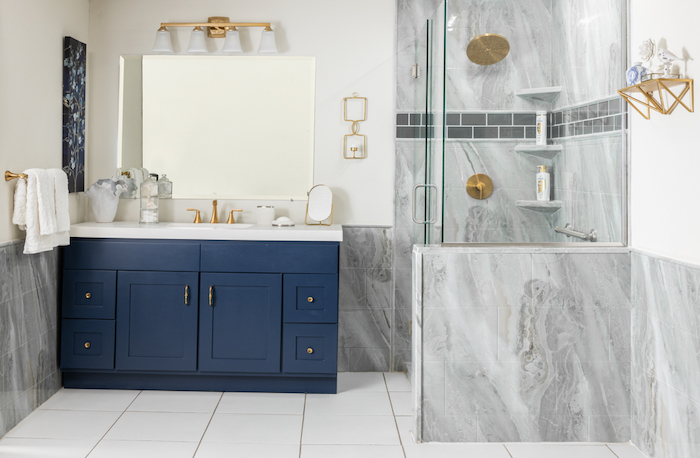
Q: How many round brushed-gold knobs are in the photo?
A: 4